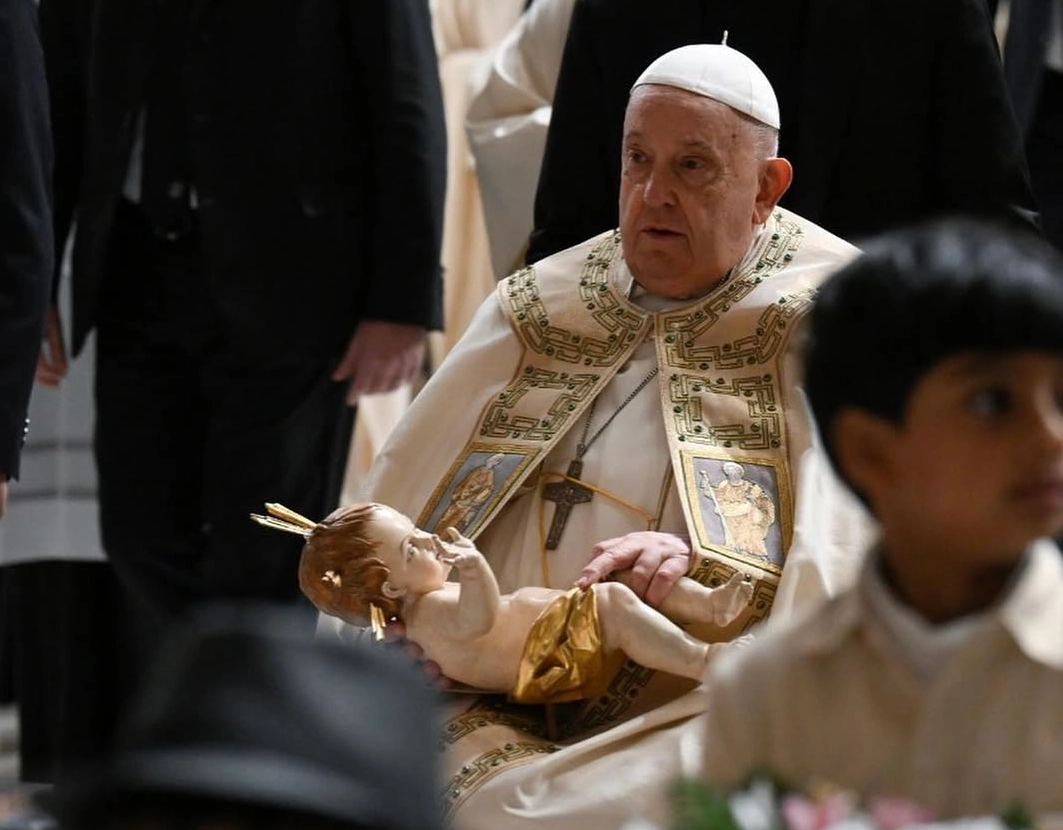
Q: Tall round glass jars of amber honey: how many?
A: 0